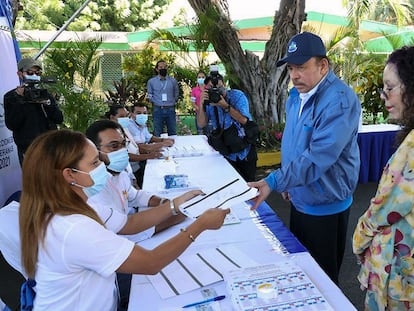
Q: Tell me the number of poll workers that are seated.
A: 4